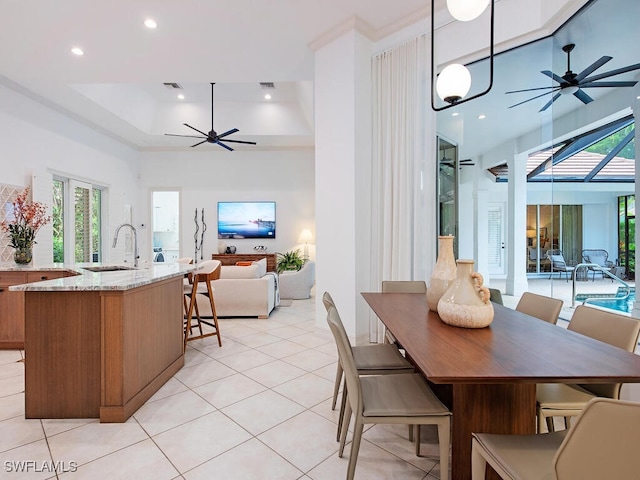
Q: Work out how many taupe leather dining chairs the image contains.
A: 7